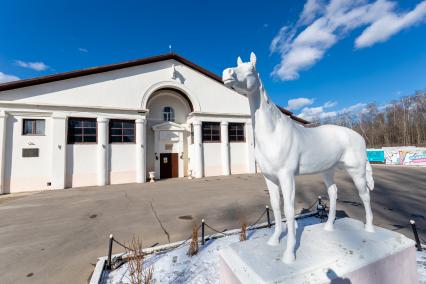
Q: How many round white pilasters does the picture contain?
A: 4